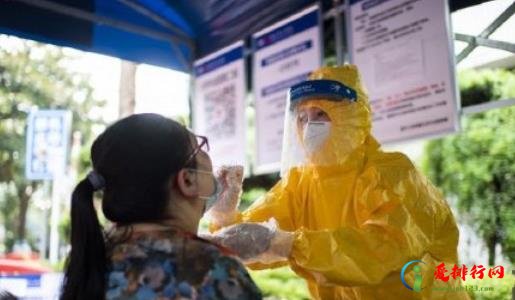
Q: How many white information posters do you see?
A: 3